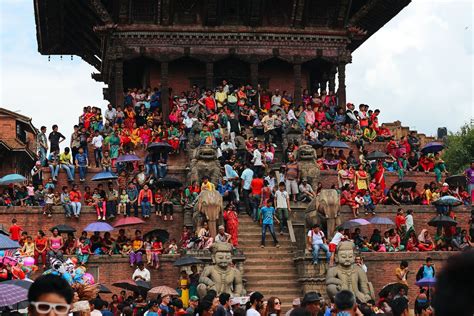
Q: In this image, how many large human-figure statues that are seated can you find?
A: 2